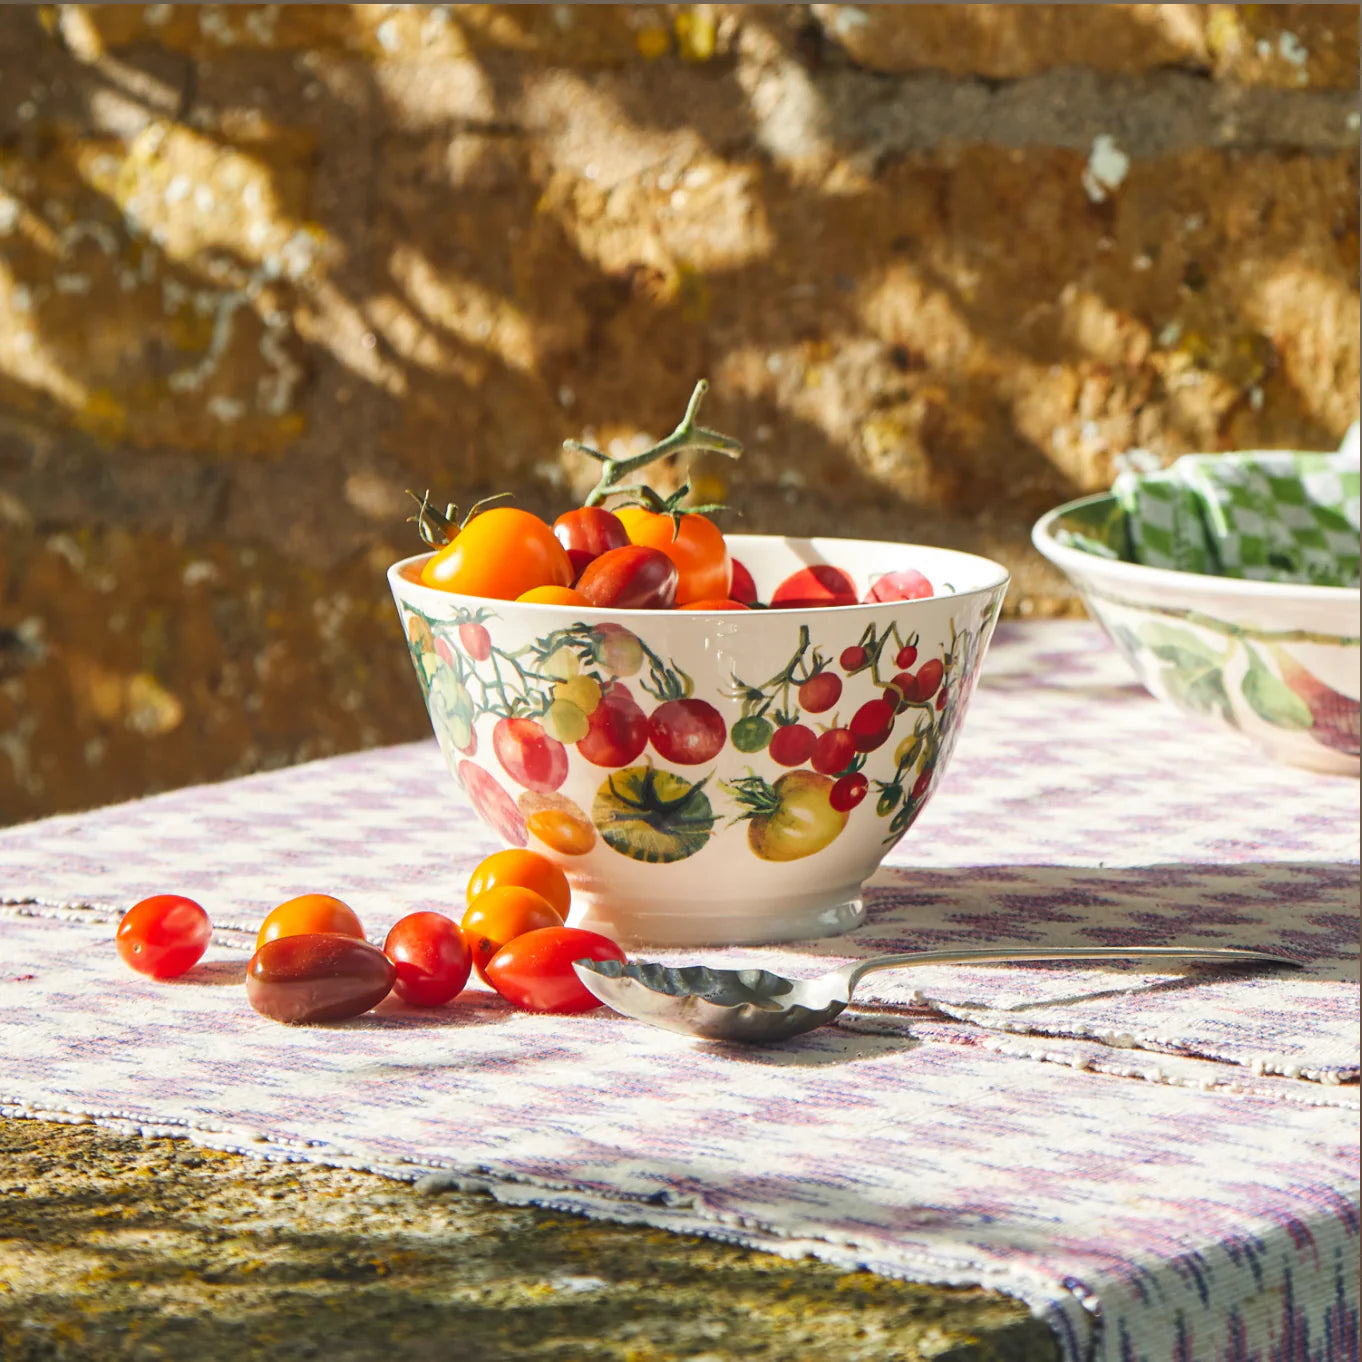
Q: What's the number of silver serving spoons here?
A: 1